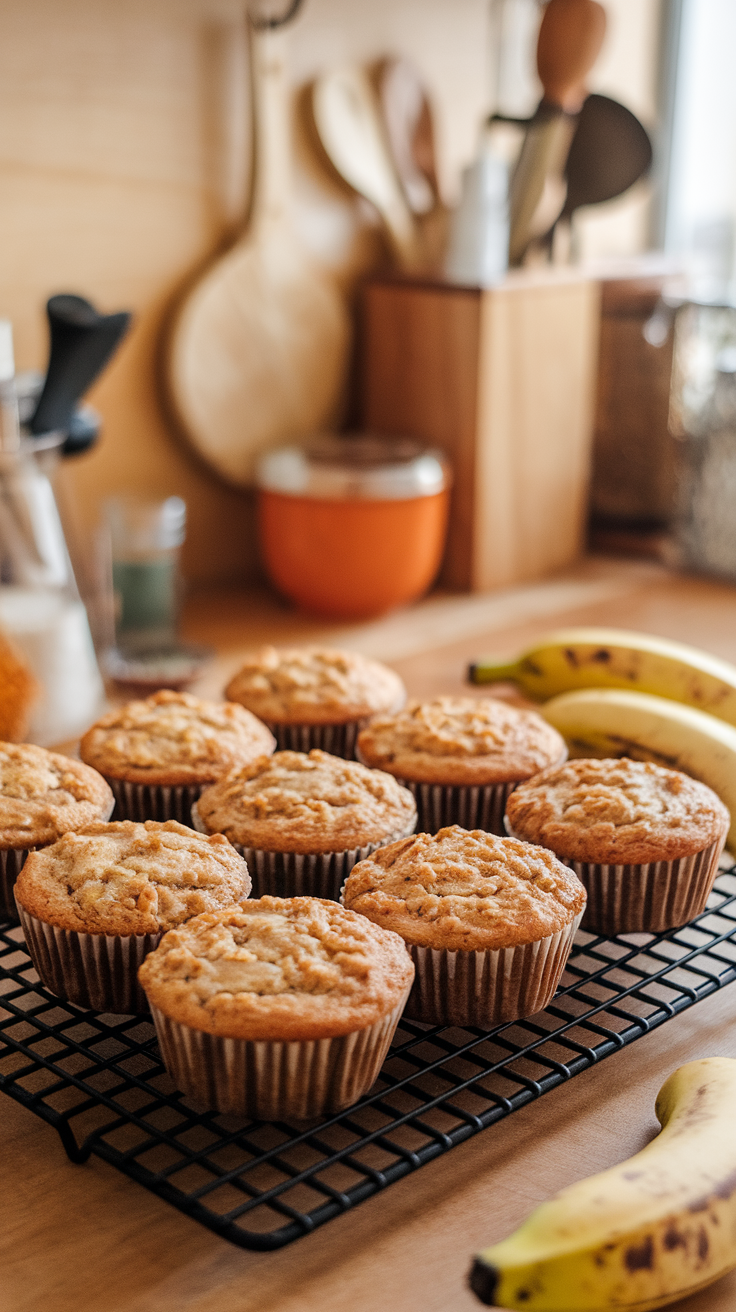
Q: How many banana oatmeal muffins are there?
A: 9